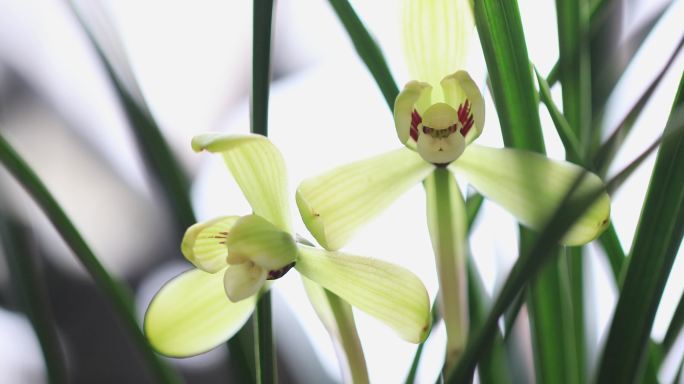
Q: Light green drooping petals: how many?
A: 4